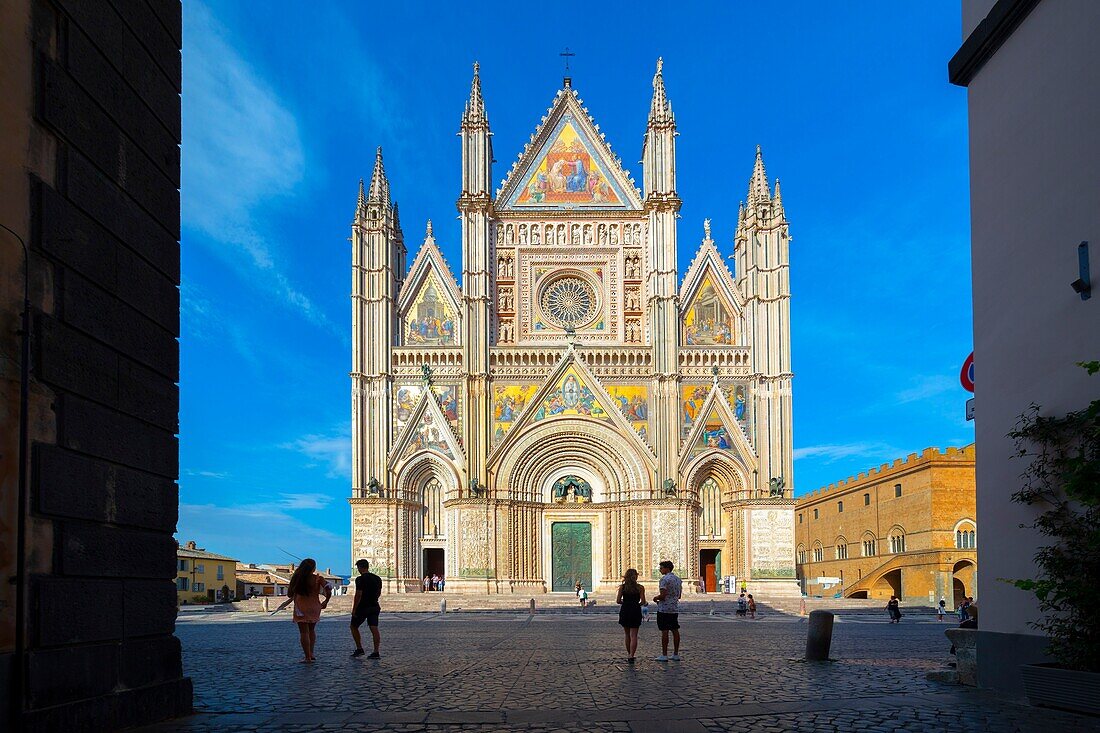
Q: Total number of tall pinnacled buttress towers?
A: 4